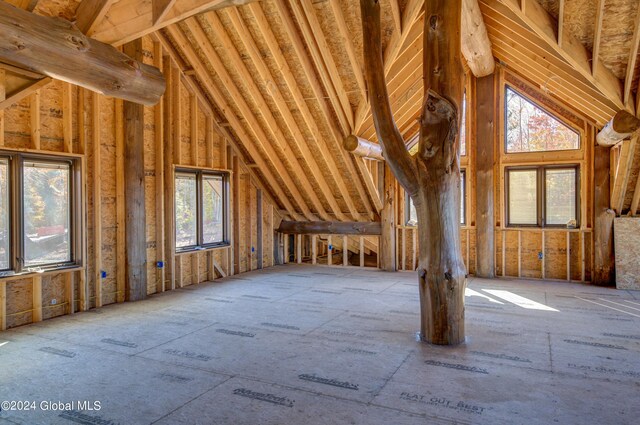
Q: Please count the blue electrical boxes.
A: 5